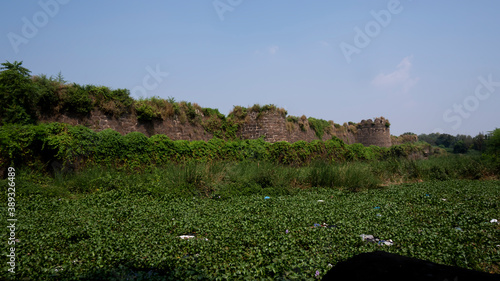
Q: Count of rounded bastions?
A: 2